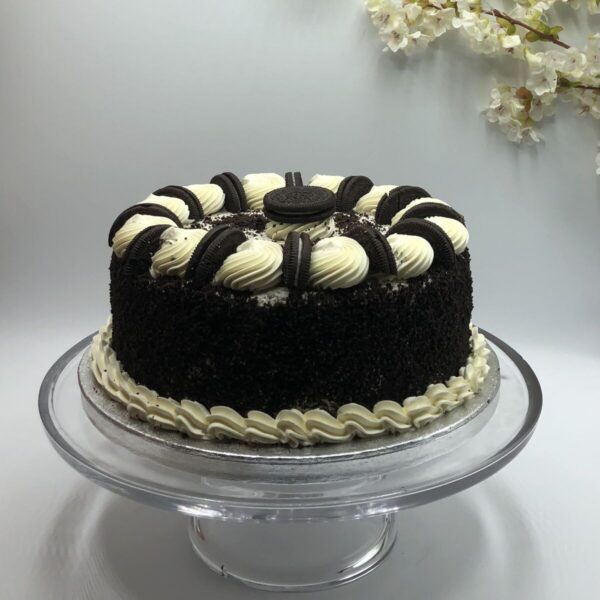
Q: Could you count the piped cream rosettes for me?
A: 13